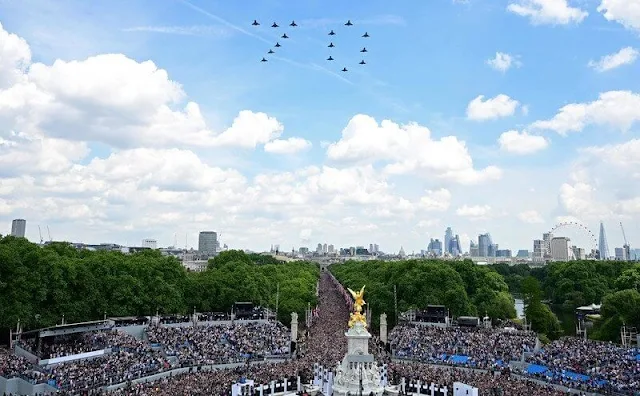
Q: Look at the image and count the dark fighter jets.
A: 15